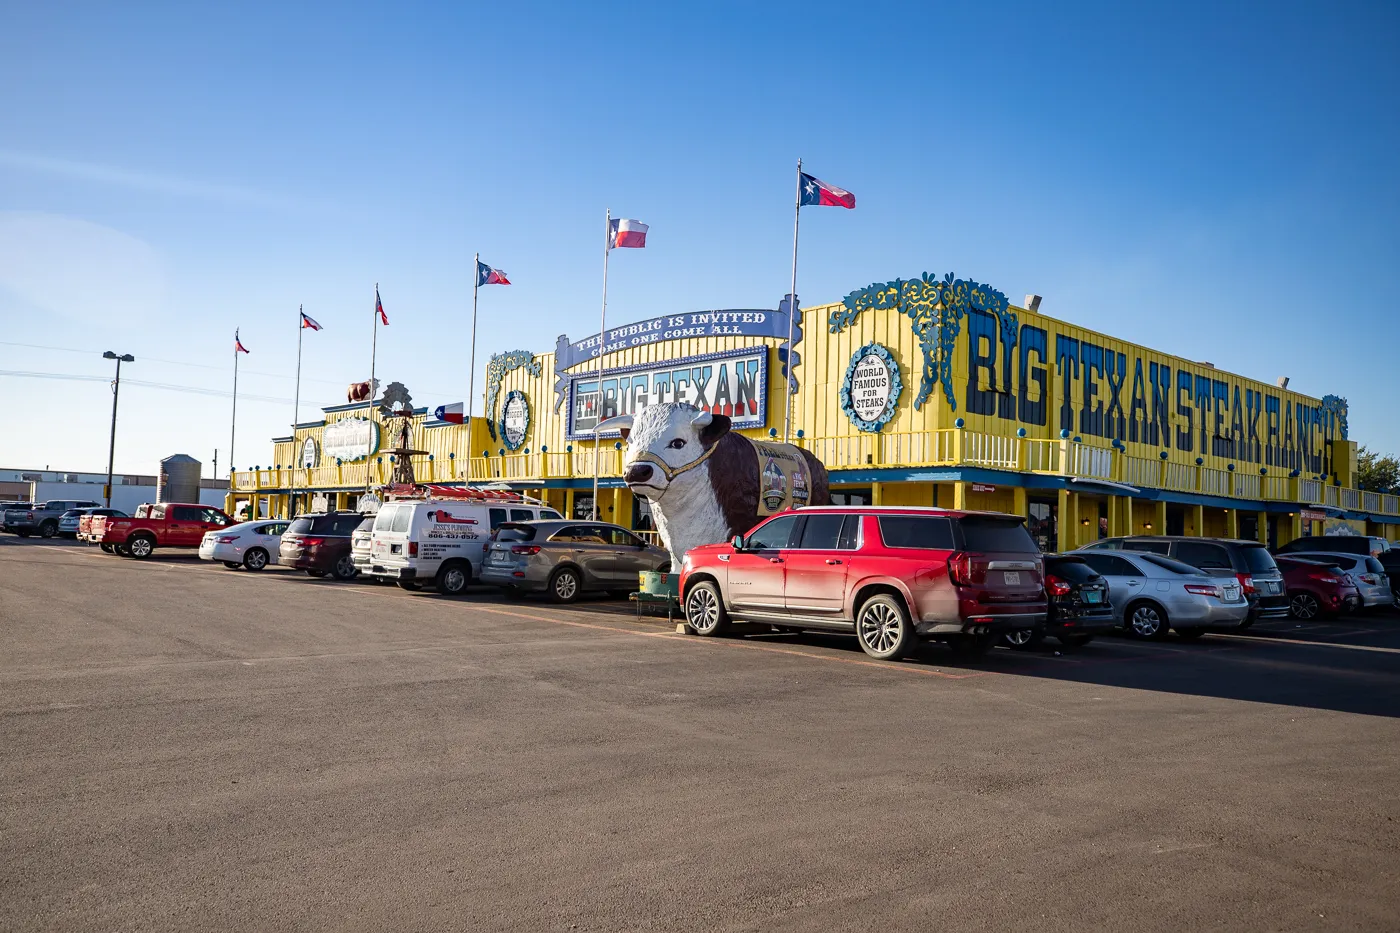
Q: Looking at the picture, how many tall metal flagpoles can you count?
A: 6